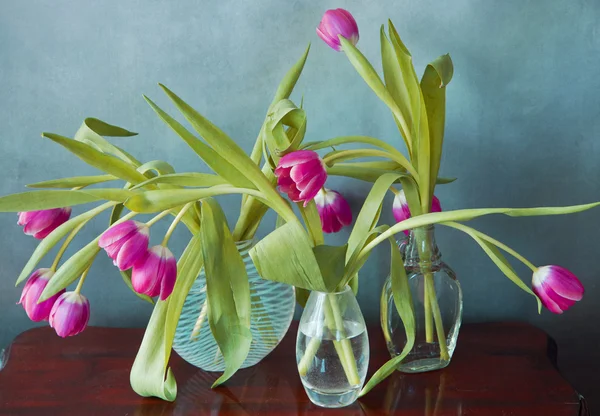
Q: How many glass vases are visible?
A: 3